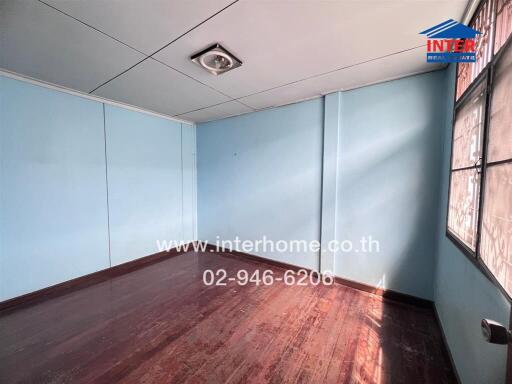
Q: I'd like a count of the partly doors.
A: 1